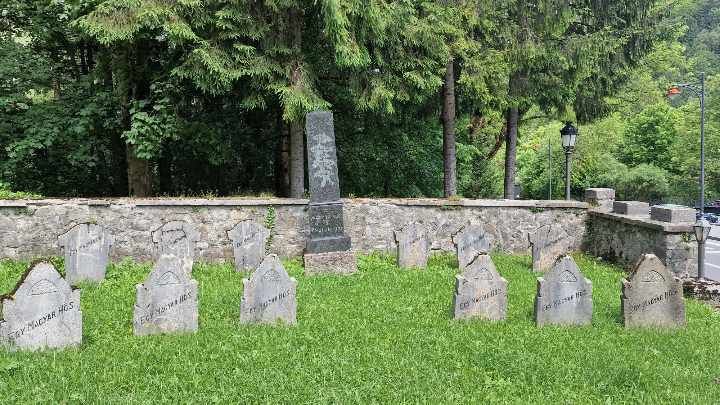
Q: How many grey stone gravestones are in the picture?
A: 12